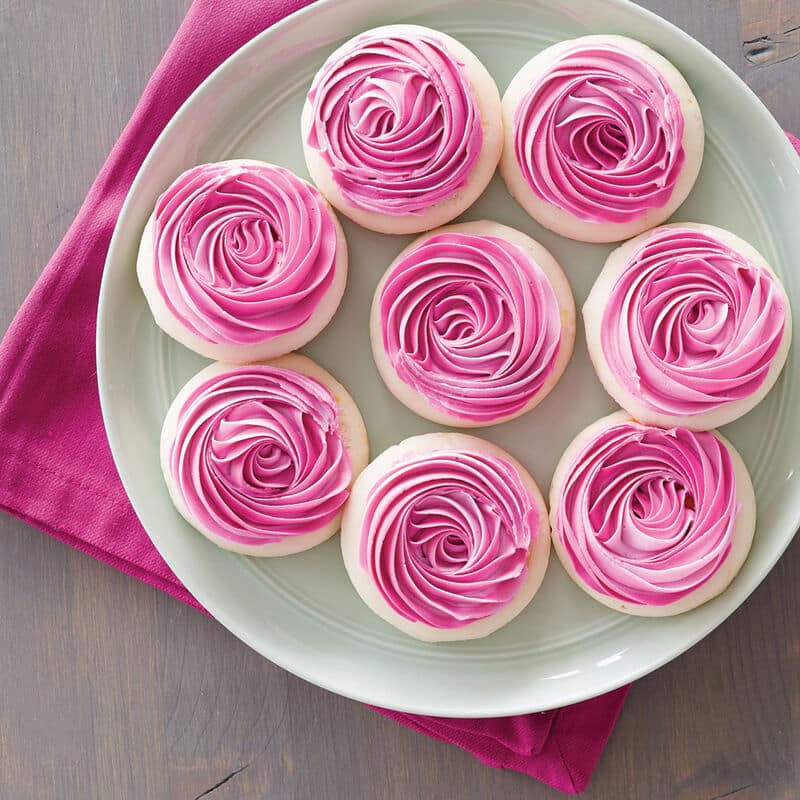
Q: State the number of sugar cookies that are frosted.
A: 8